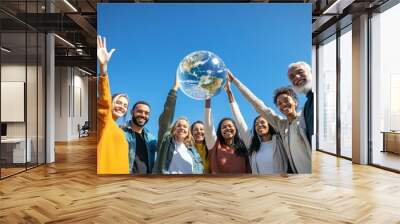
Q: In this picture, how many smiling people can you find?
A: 8